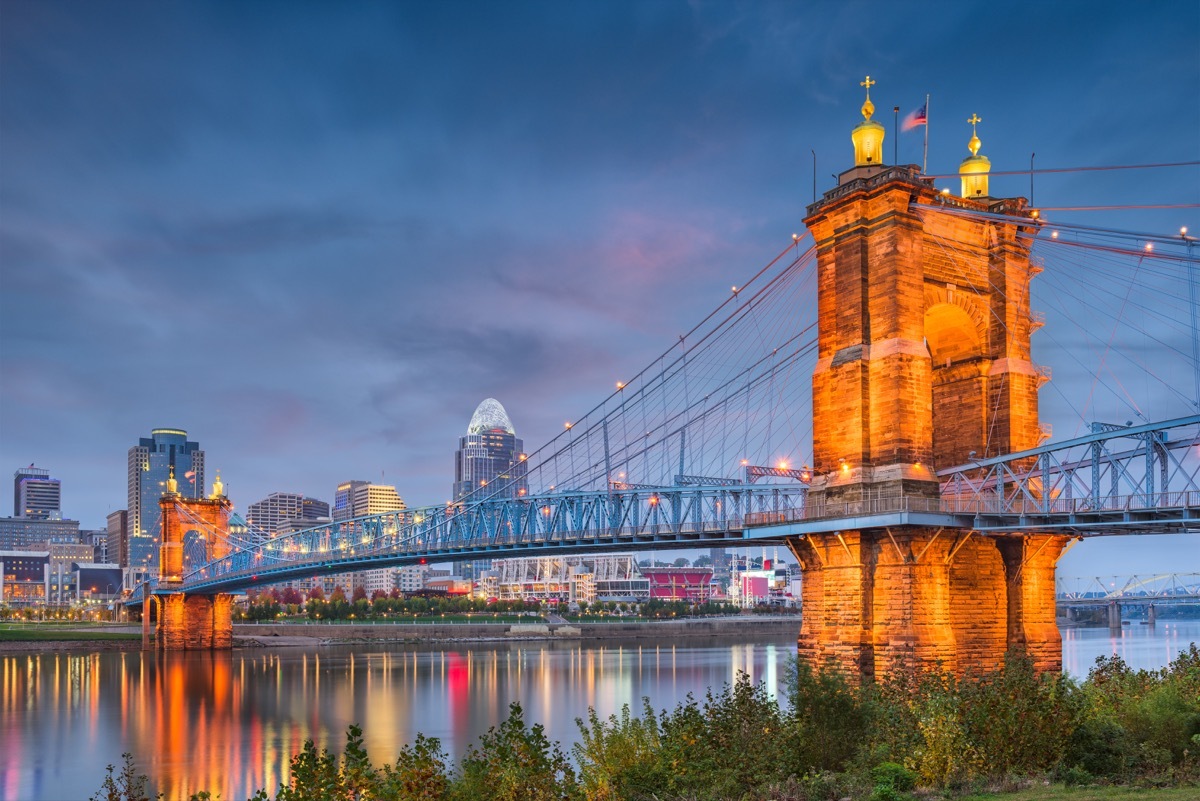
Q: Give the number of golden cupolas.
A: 4